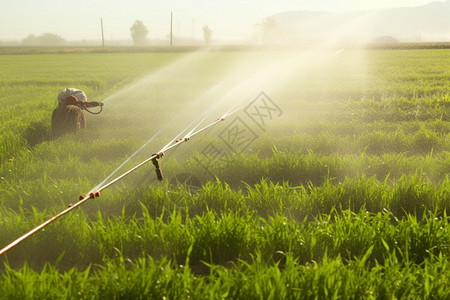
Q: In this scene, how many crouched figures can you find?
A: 1